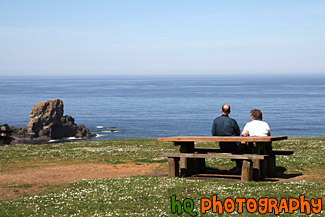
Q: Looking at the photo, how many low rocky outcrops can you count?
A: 1